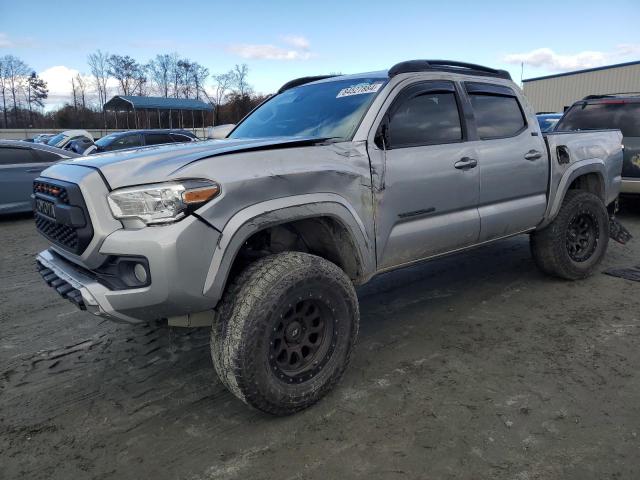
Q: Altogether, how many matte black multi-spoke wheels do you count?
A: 2